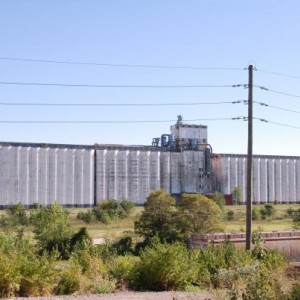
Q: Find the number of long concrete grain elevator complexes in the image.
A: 1